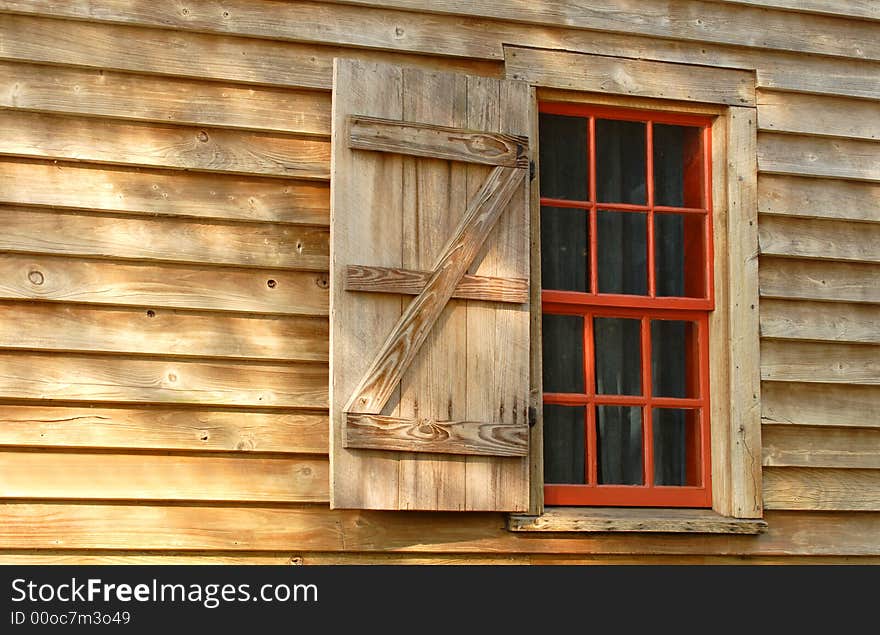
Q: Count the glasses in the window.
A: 12